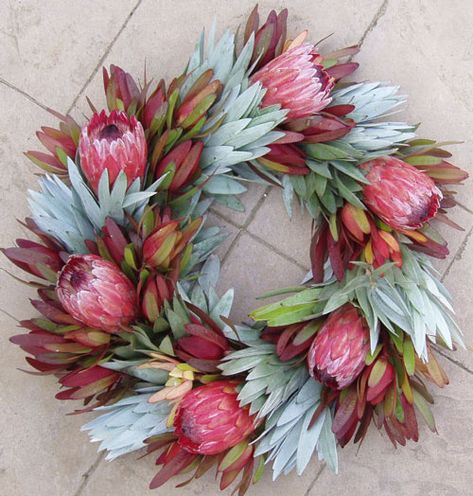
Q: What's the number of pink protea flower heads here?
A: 6